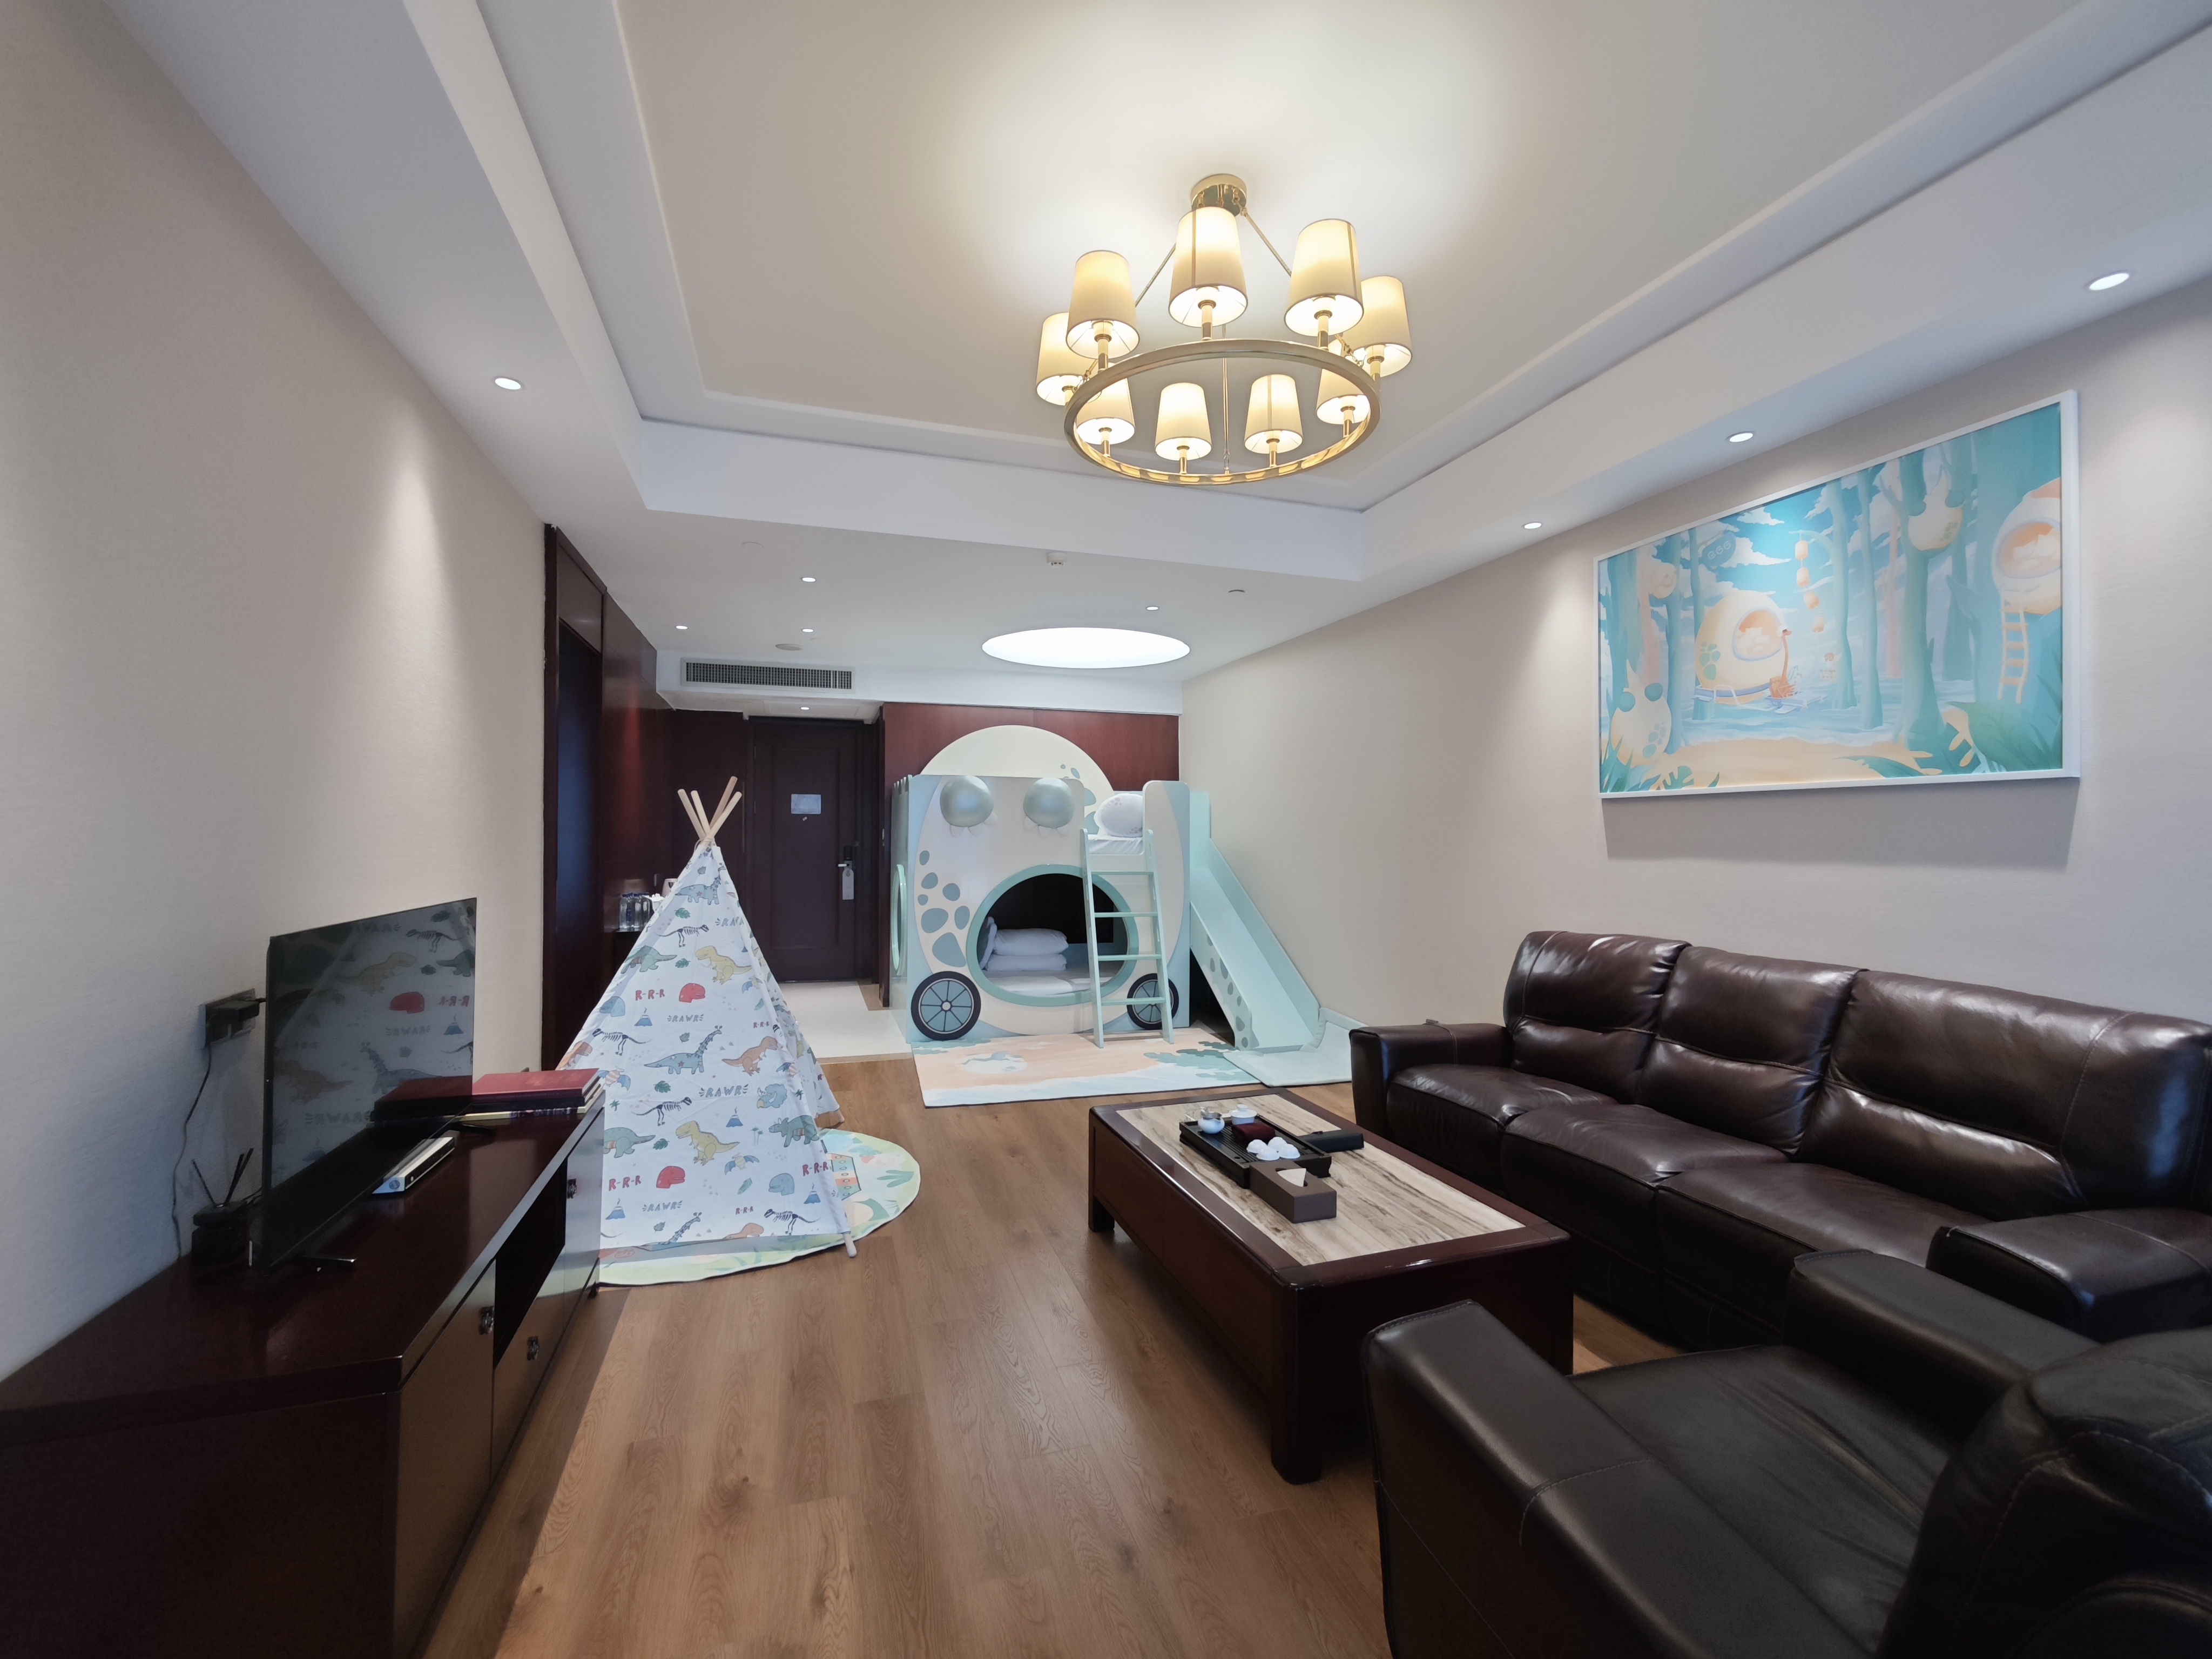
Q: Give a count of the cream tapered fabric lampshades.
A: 9